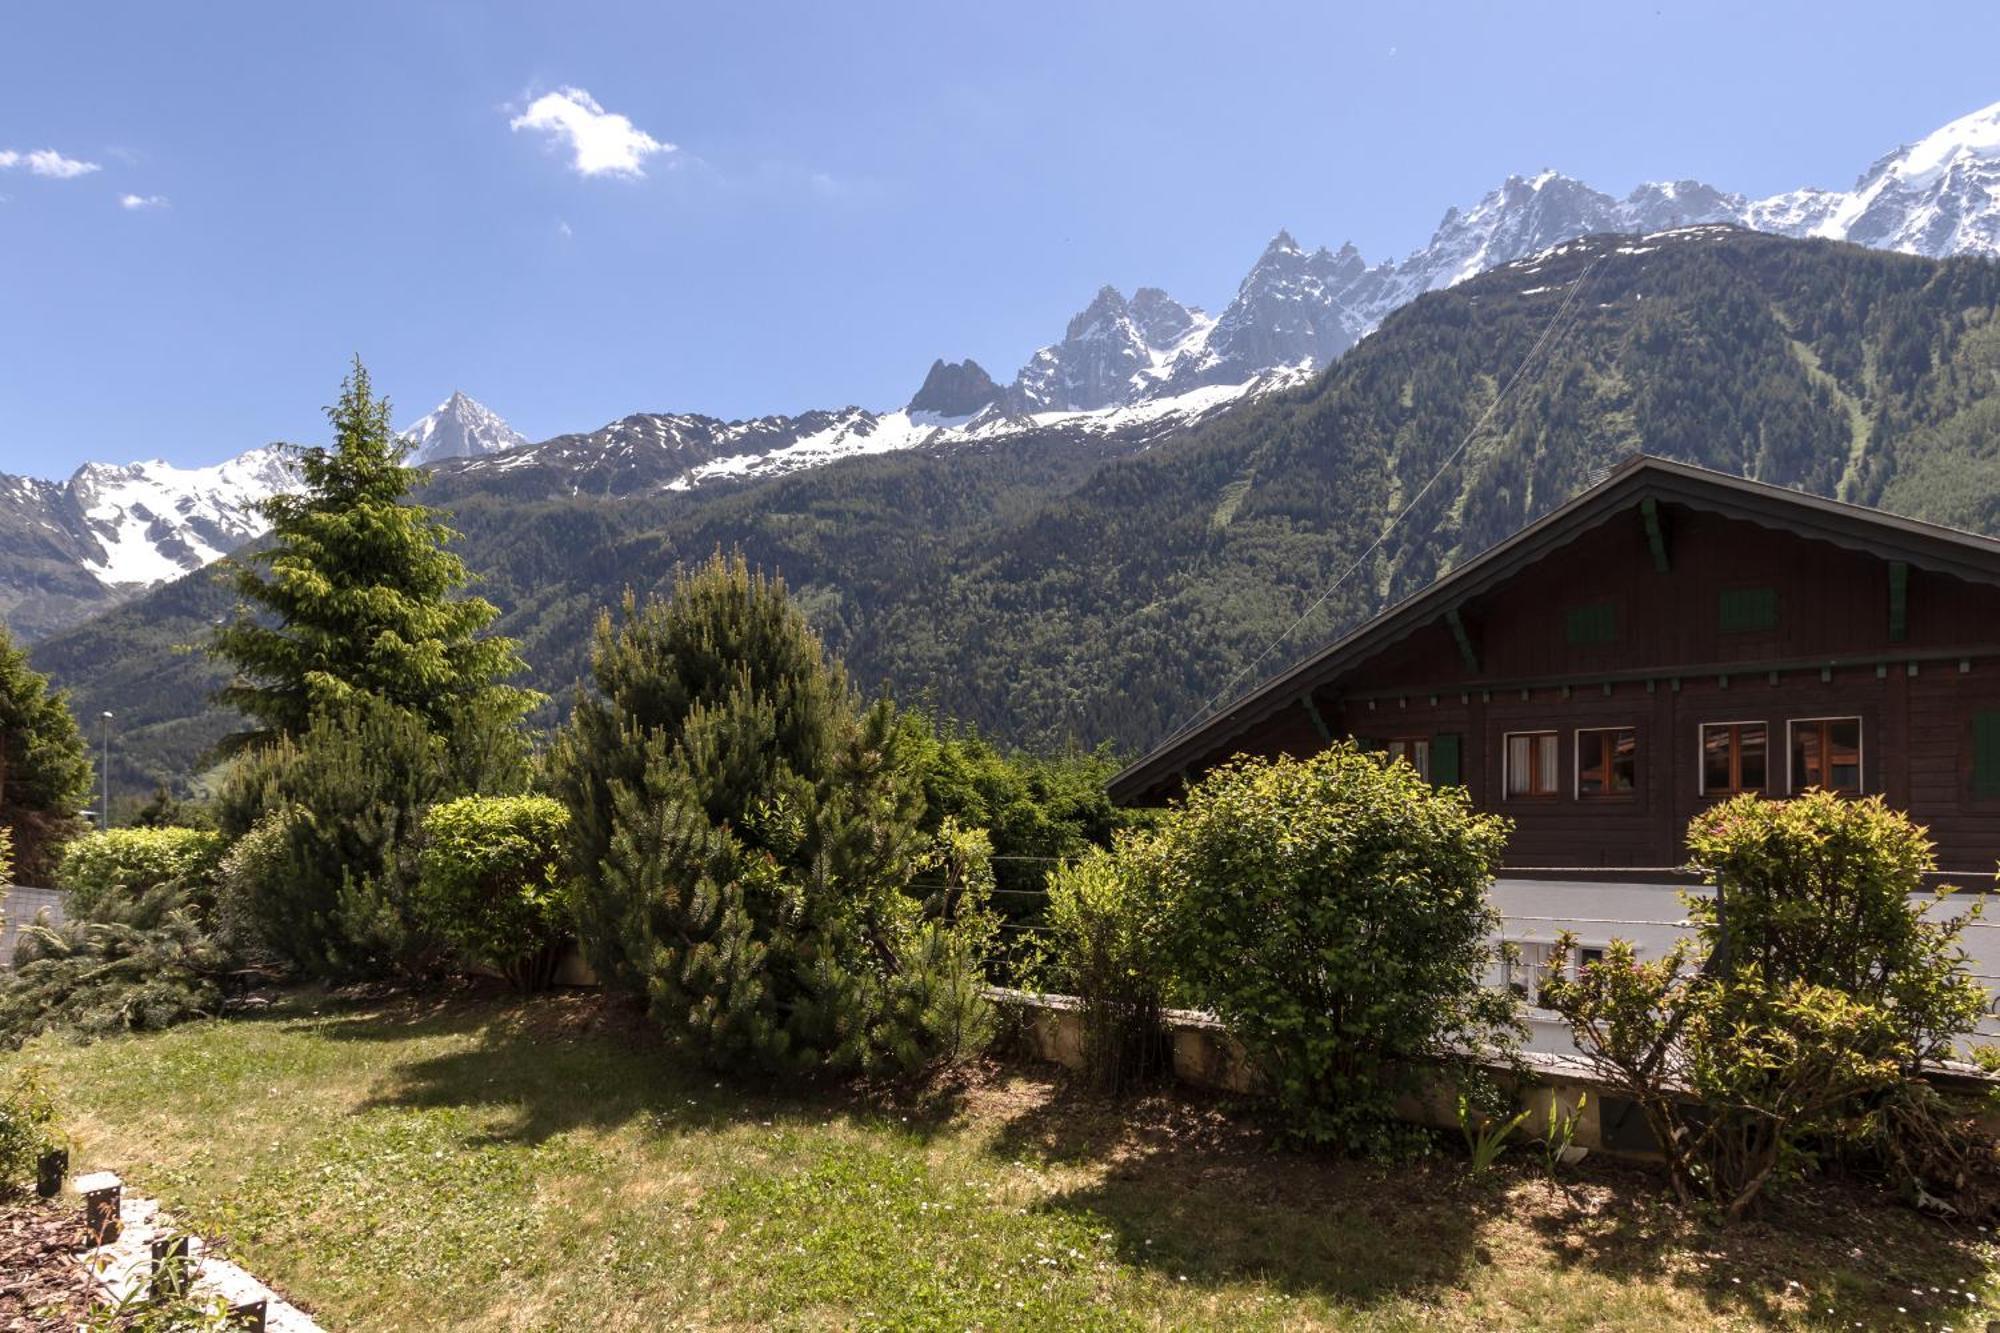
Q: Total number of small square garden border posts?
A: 4